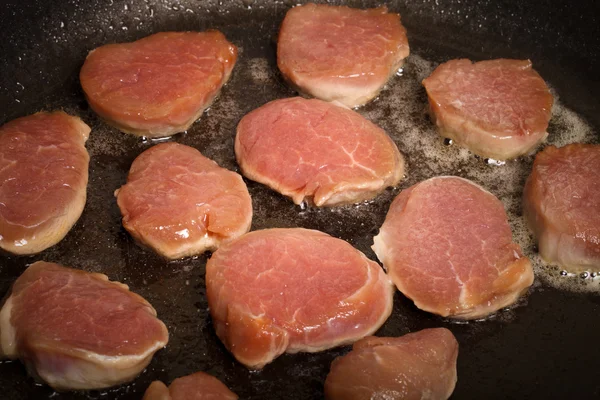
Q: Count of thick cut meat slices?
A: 12